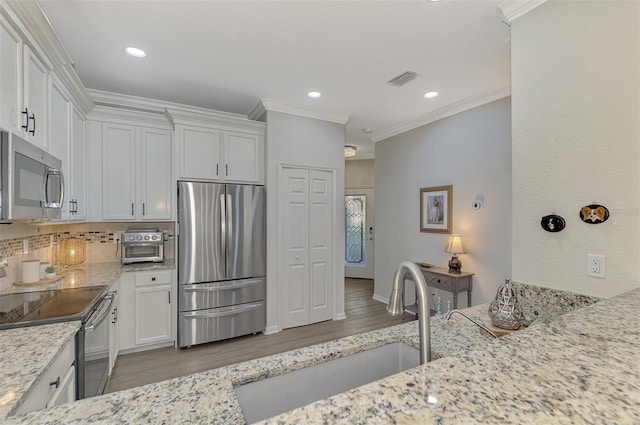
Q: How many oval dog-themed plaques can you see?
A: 2